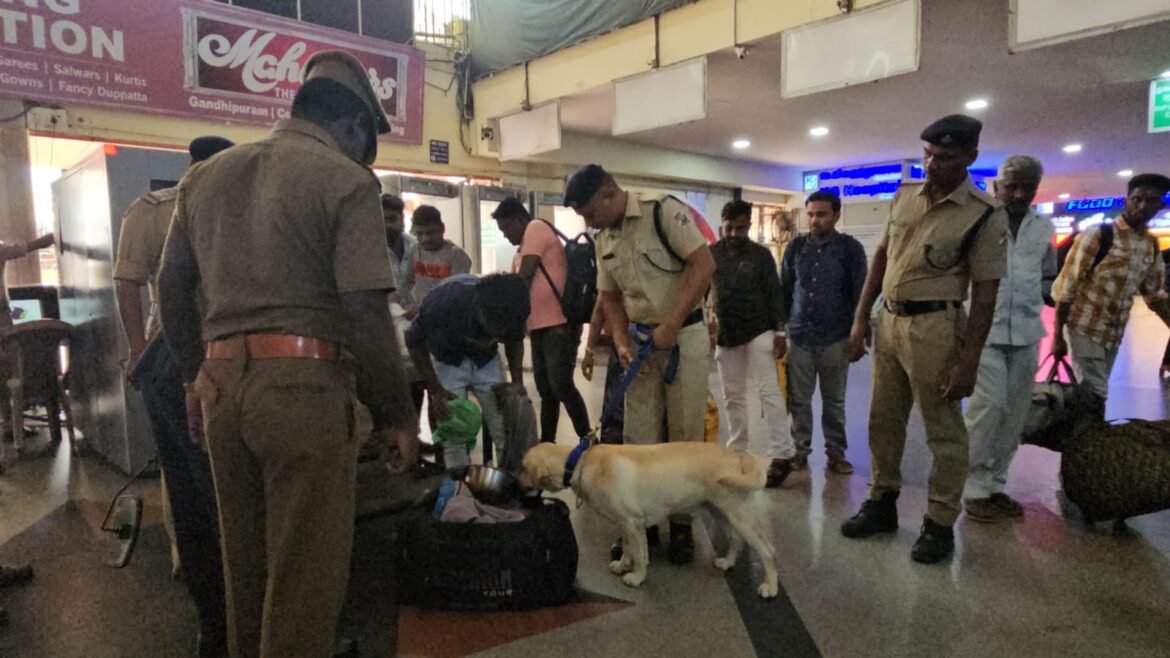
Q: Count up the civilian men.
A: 8